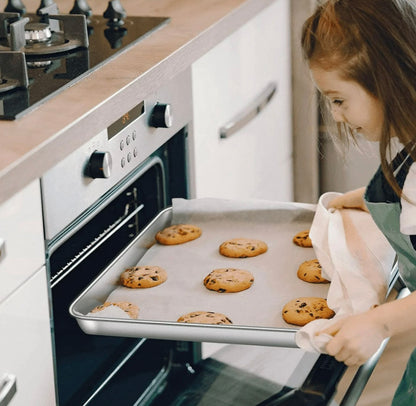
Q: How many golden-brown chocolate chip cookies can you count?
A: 9